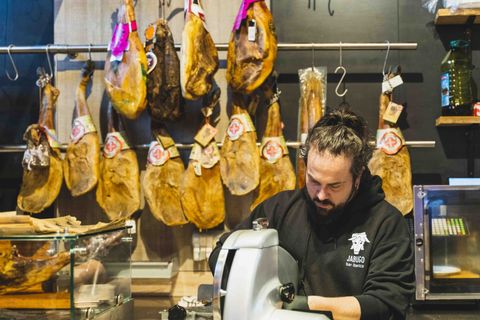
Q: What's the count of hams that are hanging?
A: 12